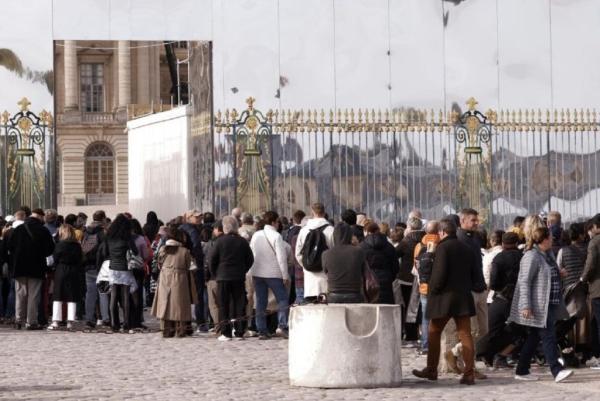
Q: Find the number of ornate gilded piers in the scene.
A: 3